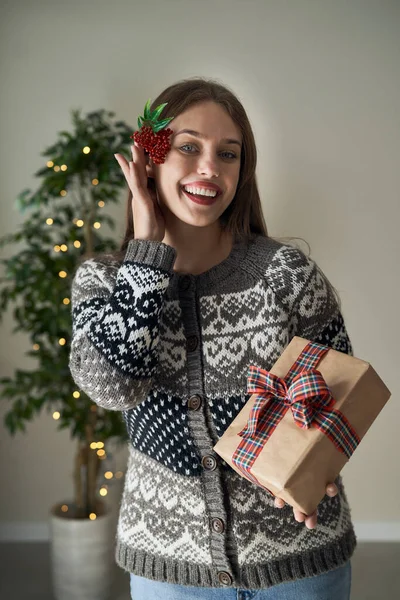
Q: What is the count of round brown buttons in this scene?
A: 6